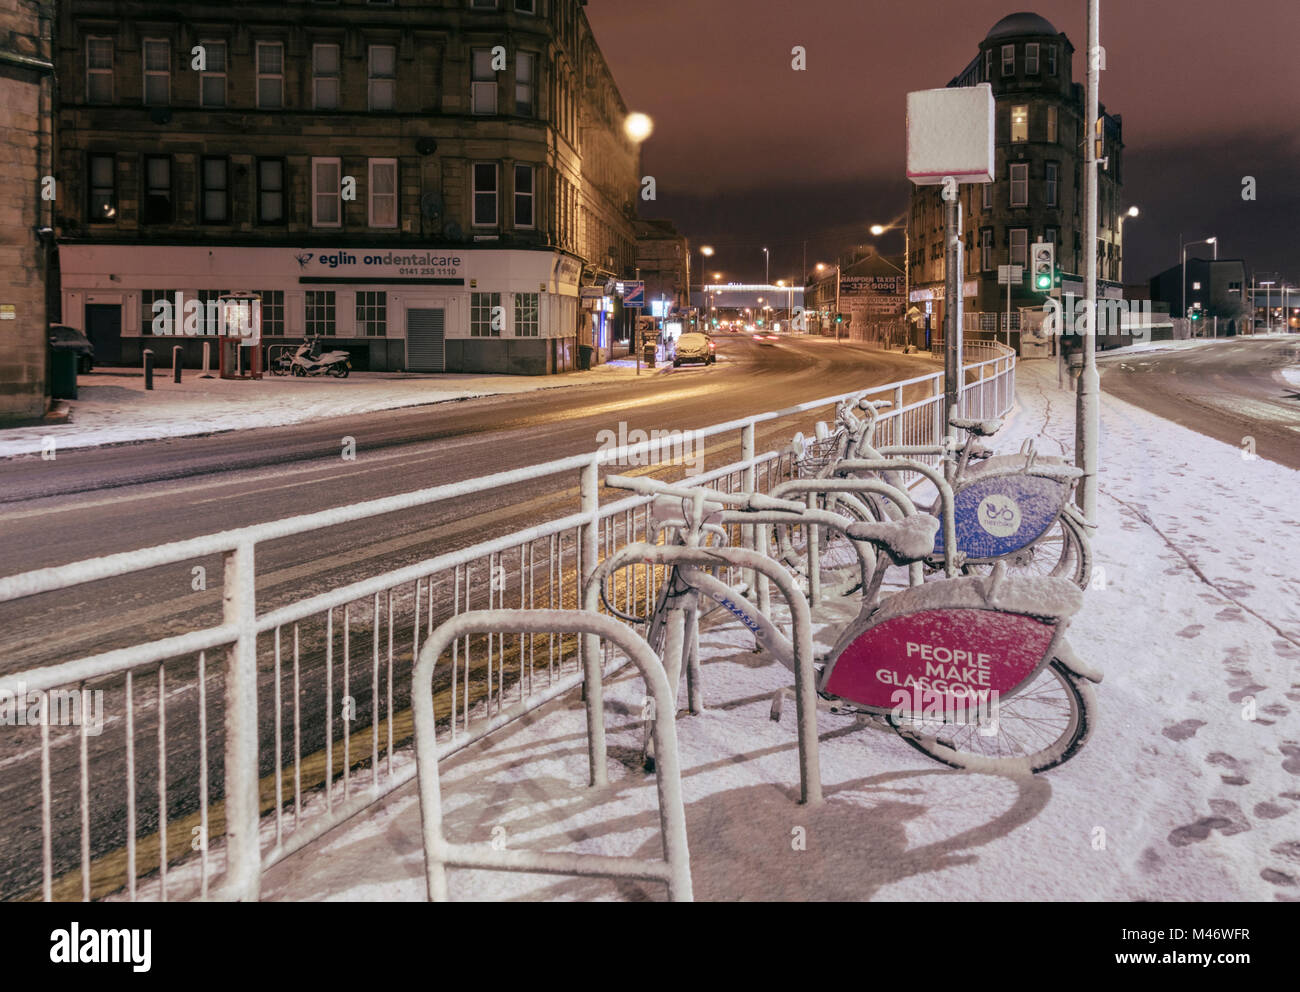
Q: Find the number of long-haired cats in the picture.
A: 0